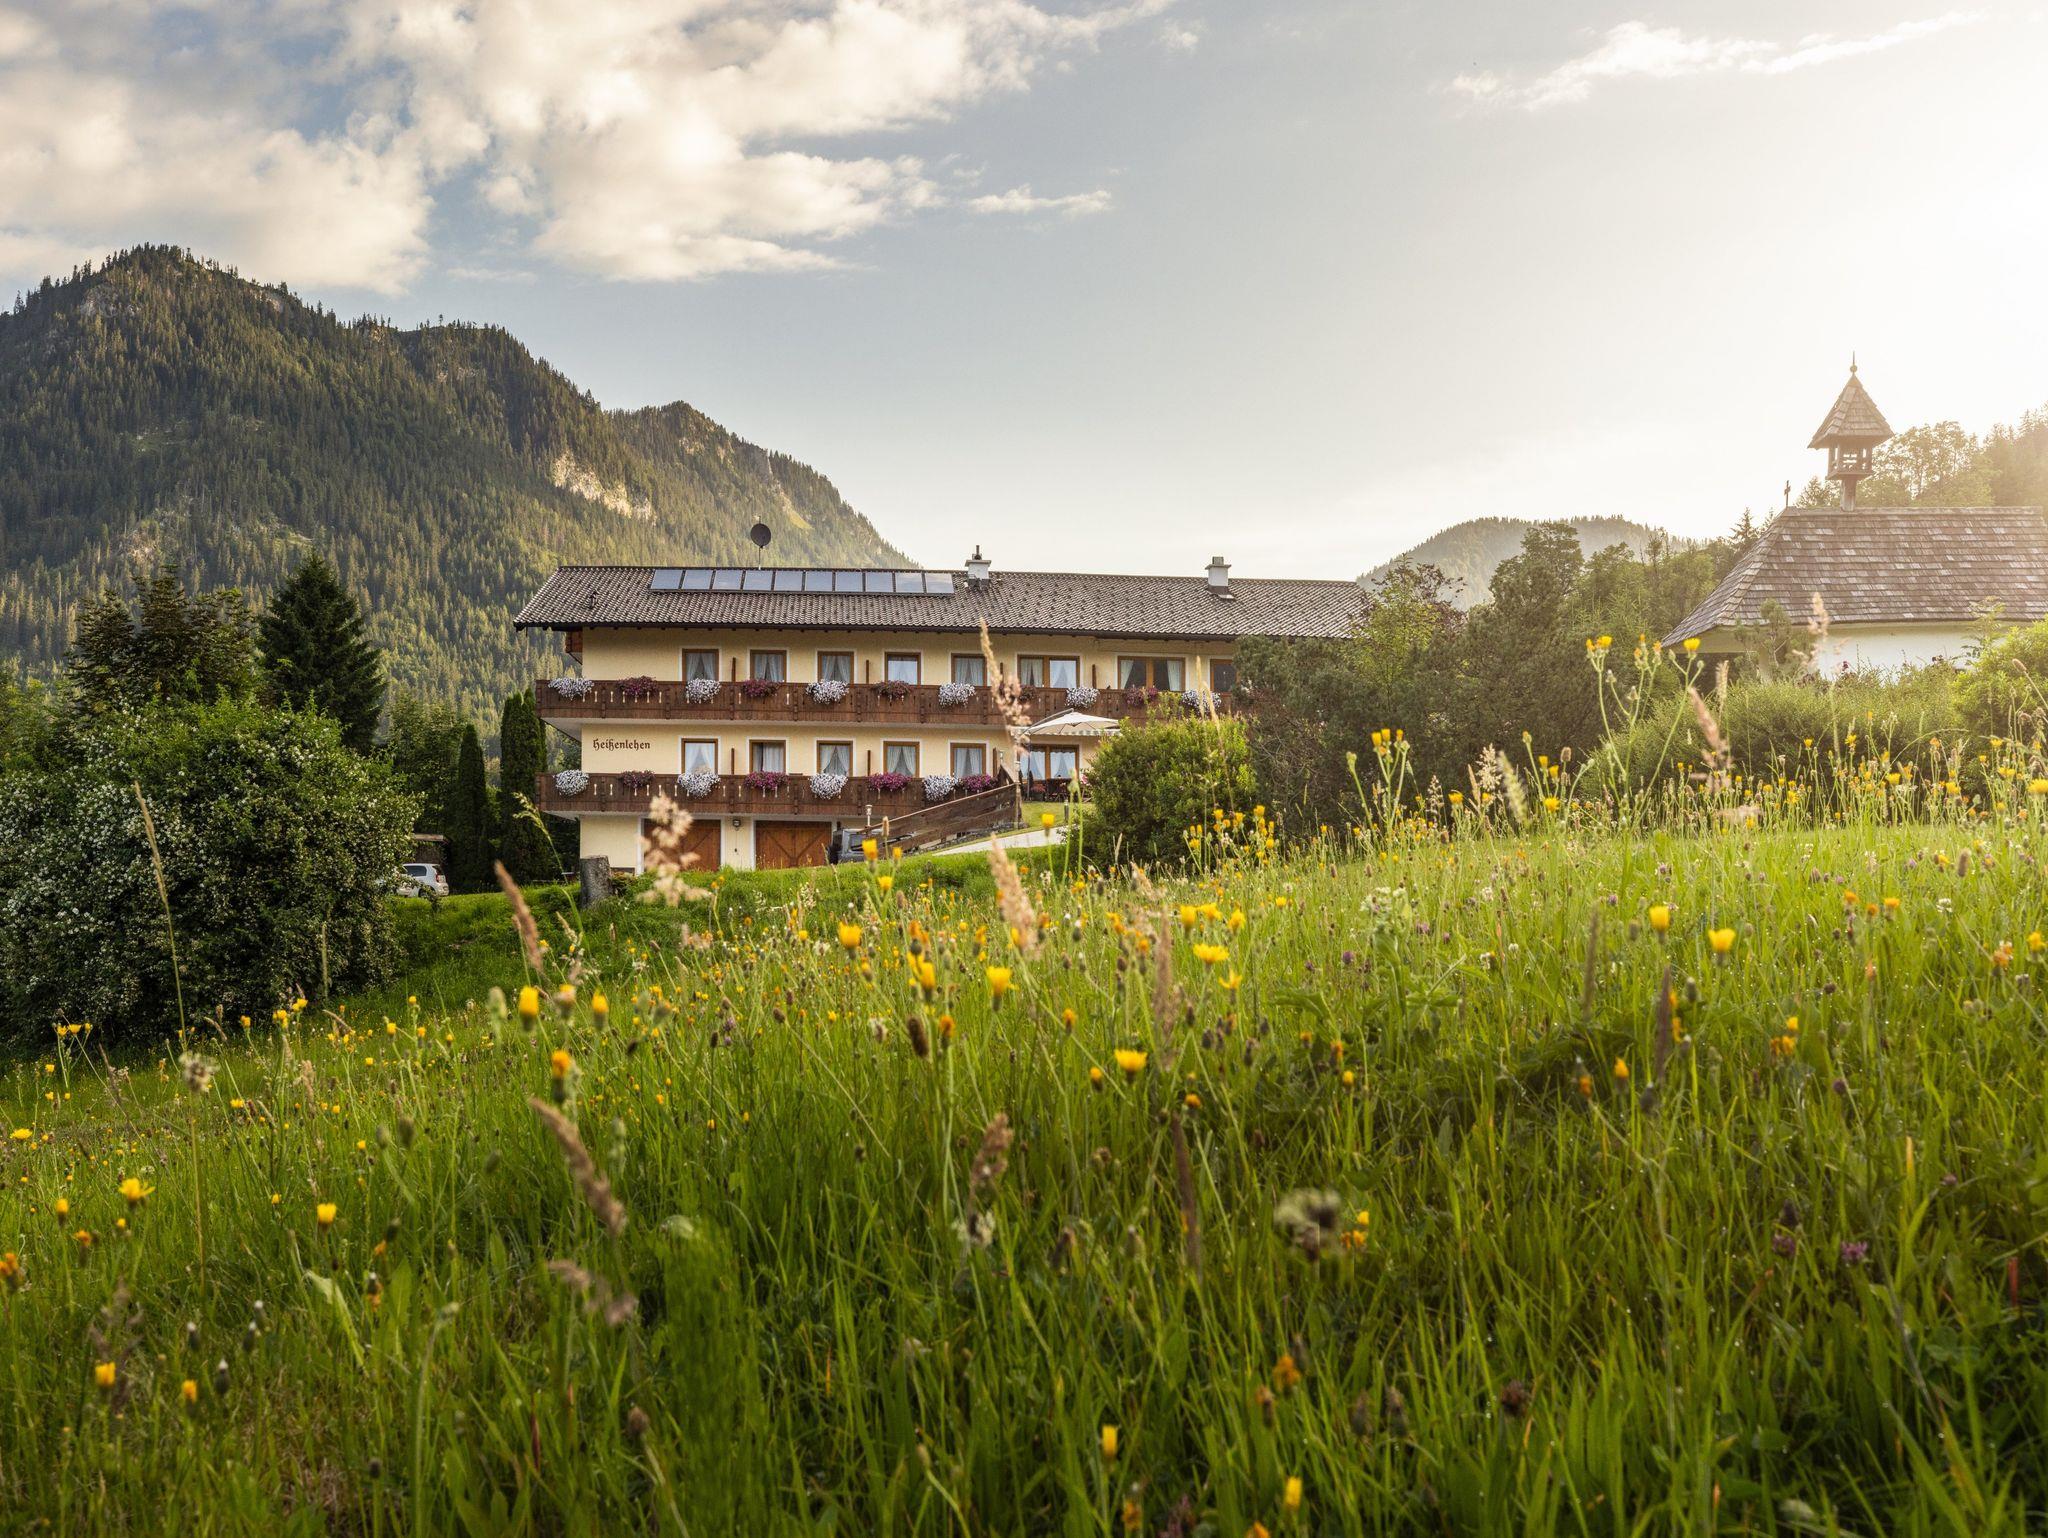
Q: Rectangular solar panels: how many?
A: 10